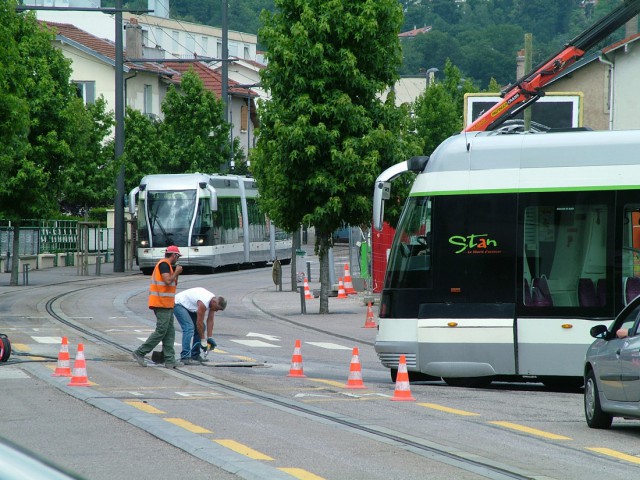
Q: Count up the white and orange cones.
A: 9